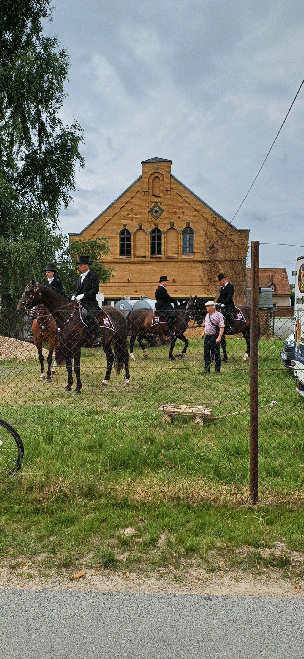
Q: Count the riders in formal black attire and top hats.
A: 4